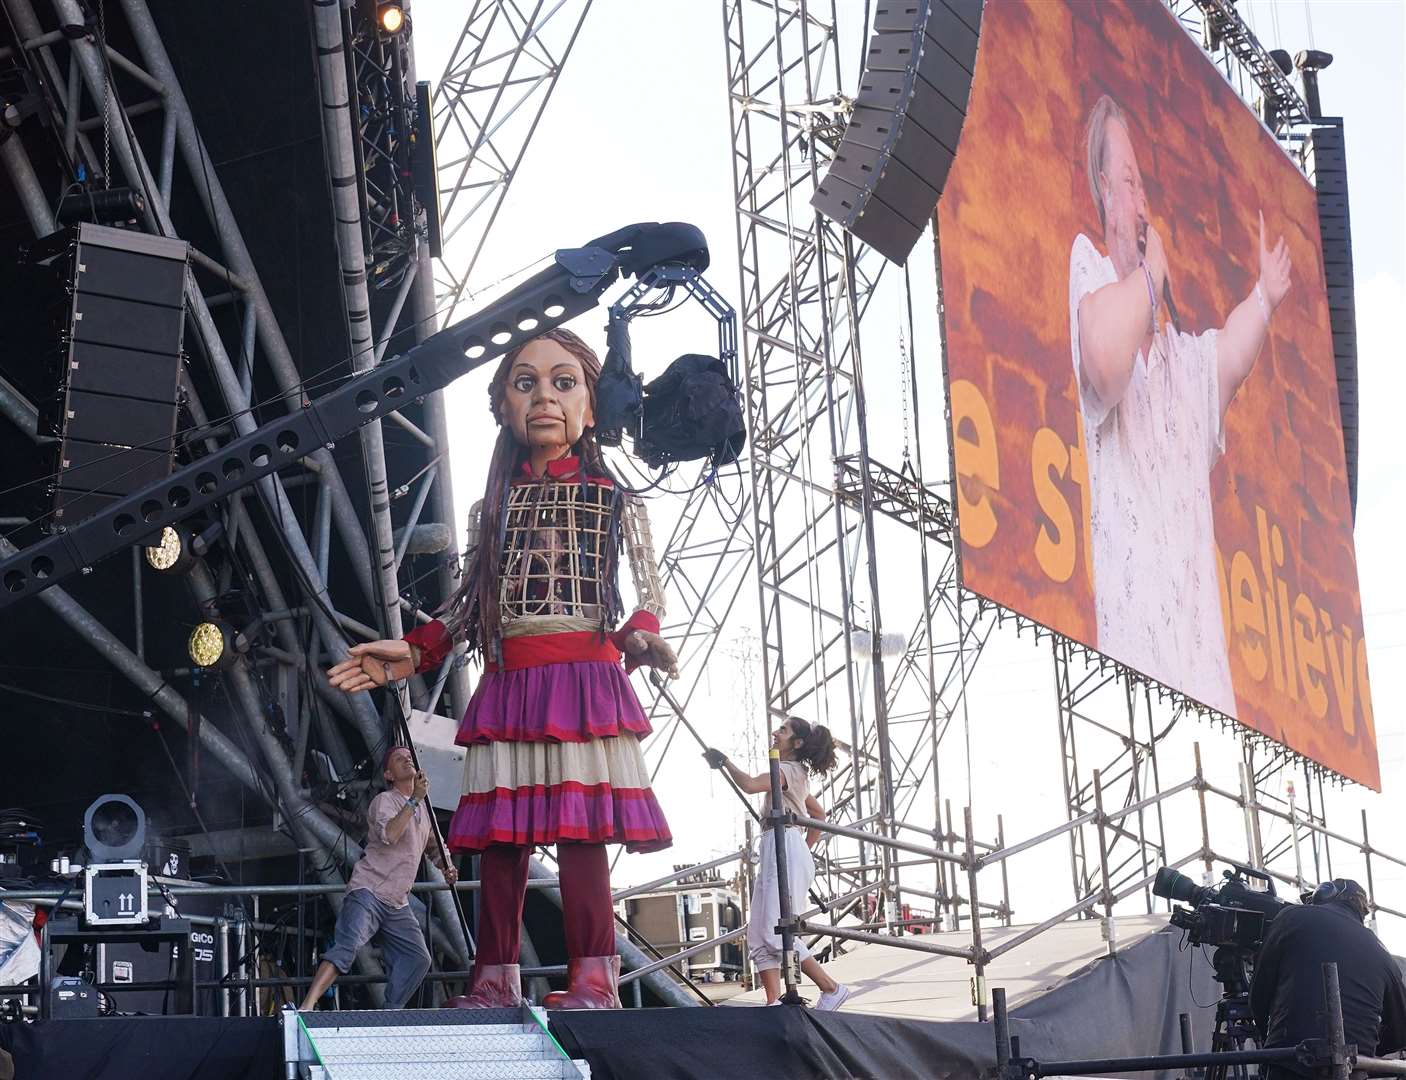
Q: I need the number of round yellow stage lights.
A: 3